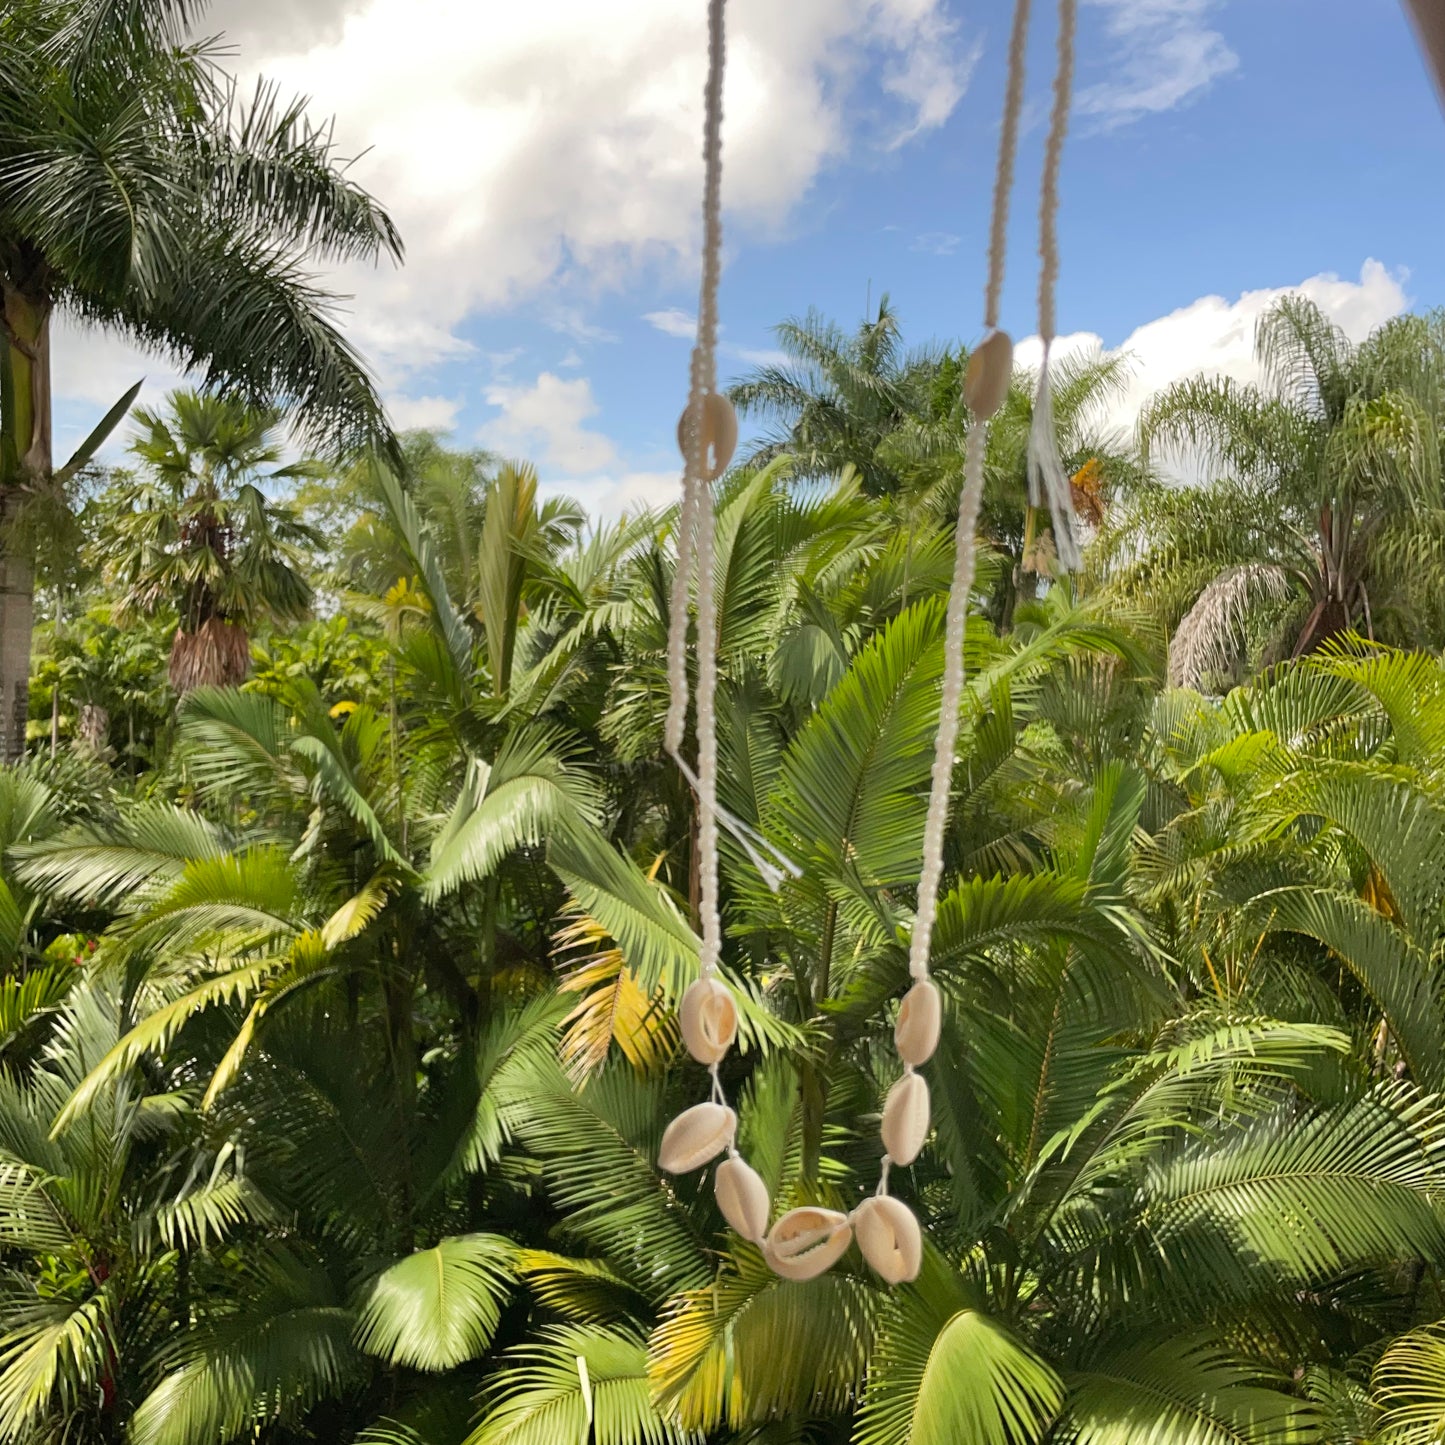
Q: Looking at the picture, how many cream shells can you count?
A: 9